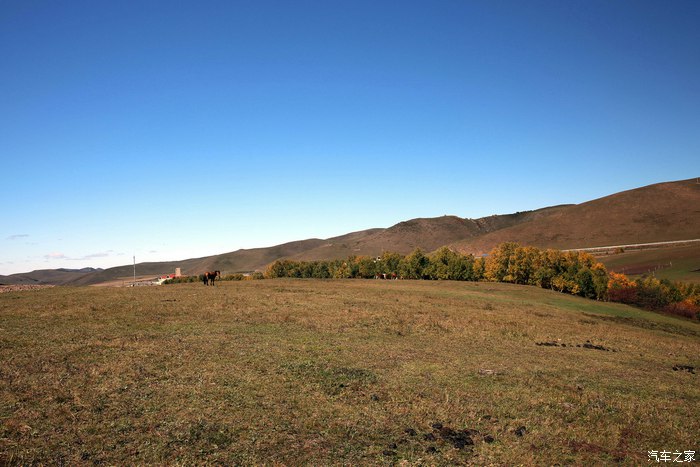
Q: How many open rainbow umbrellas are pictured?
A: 0